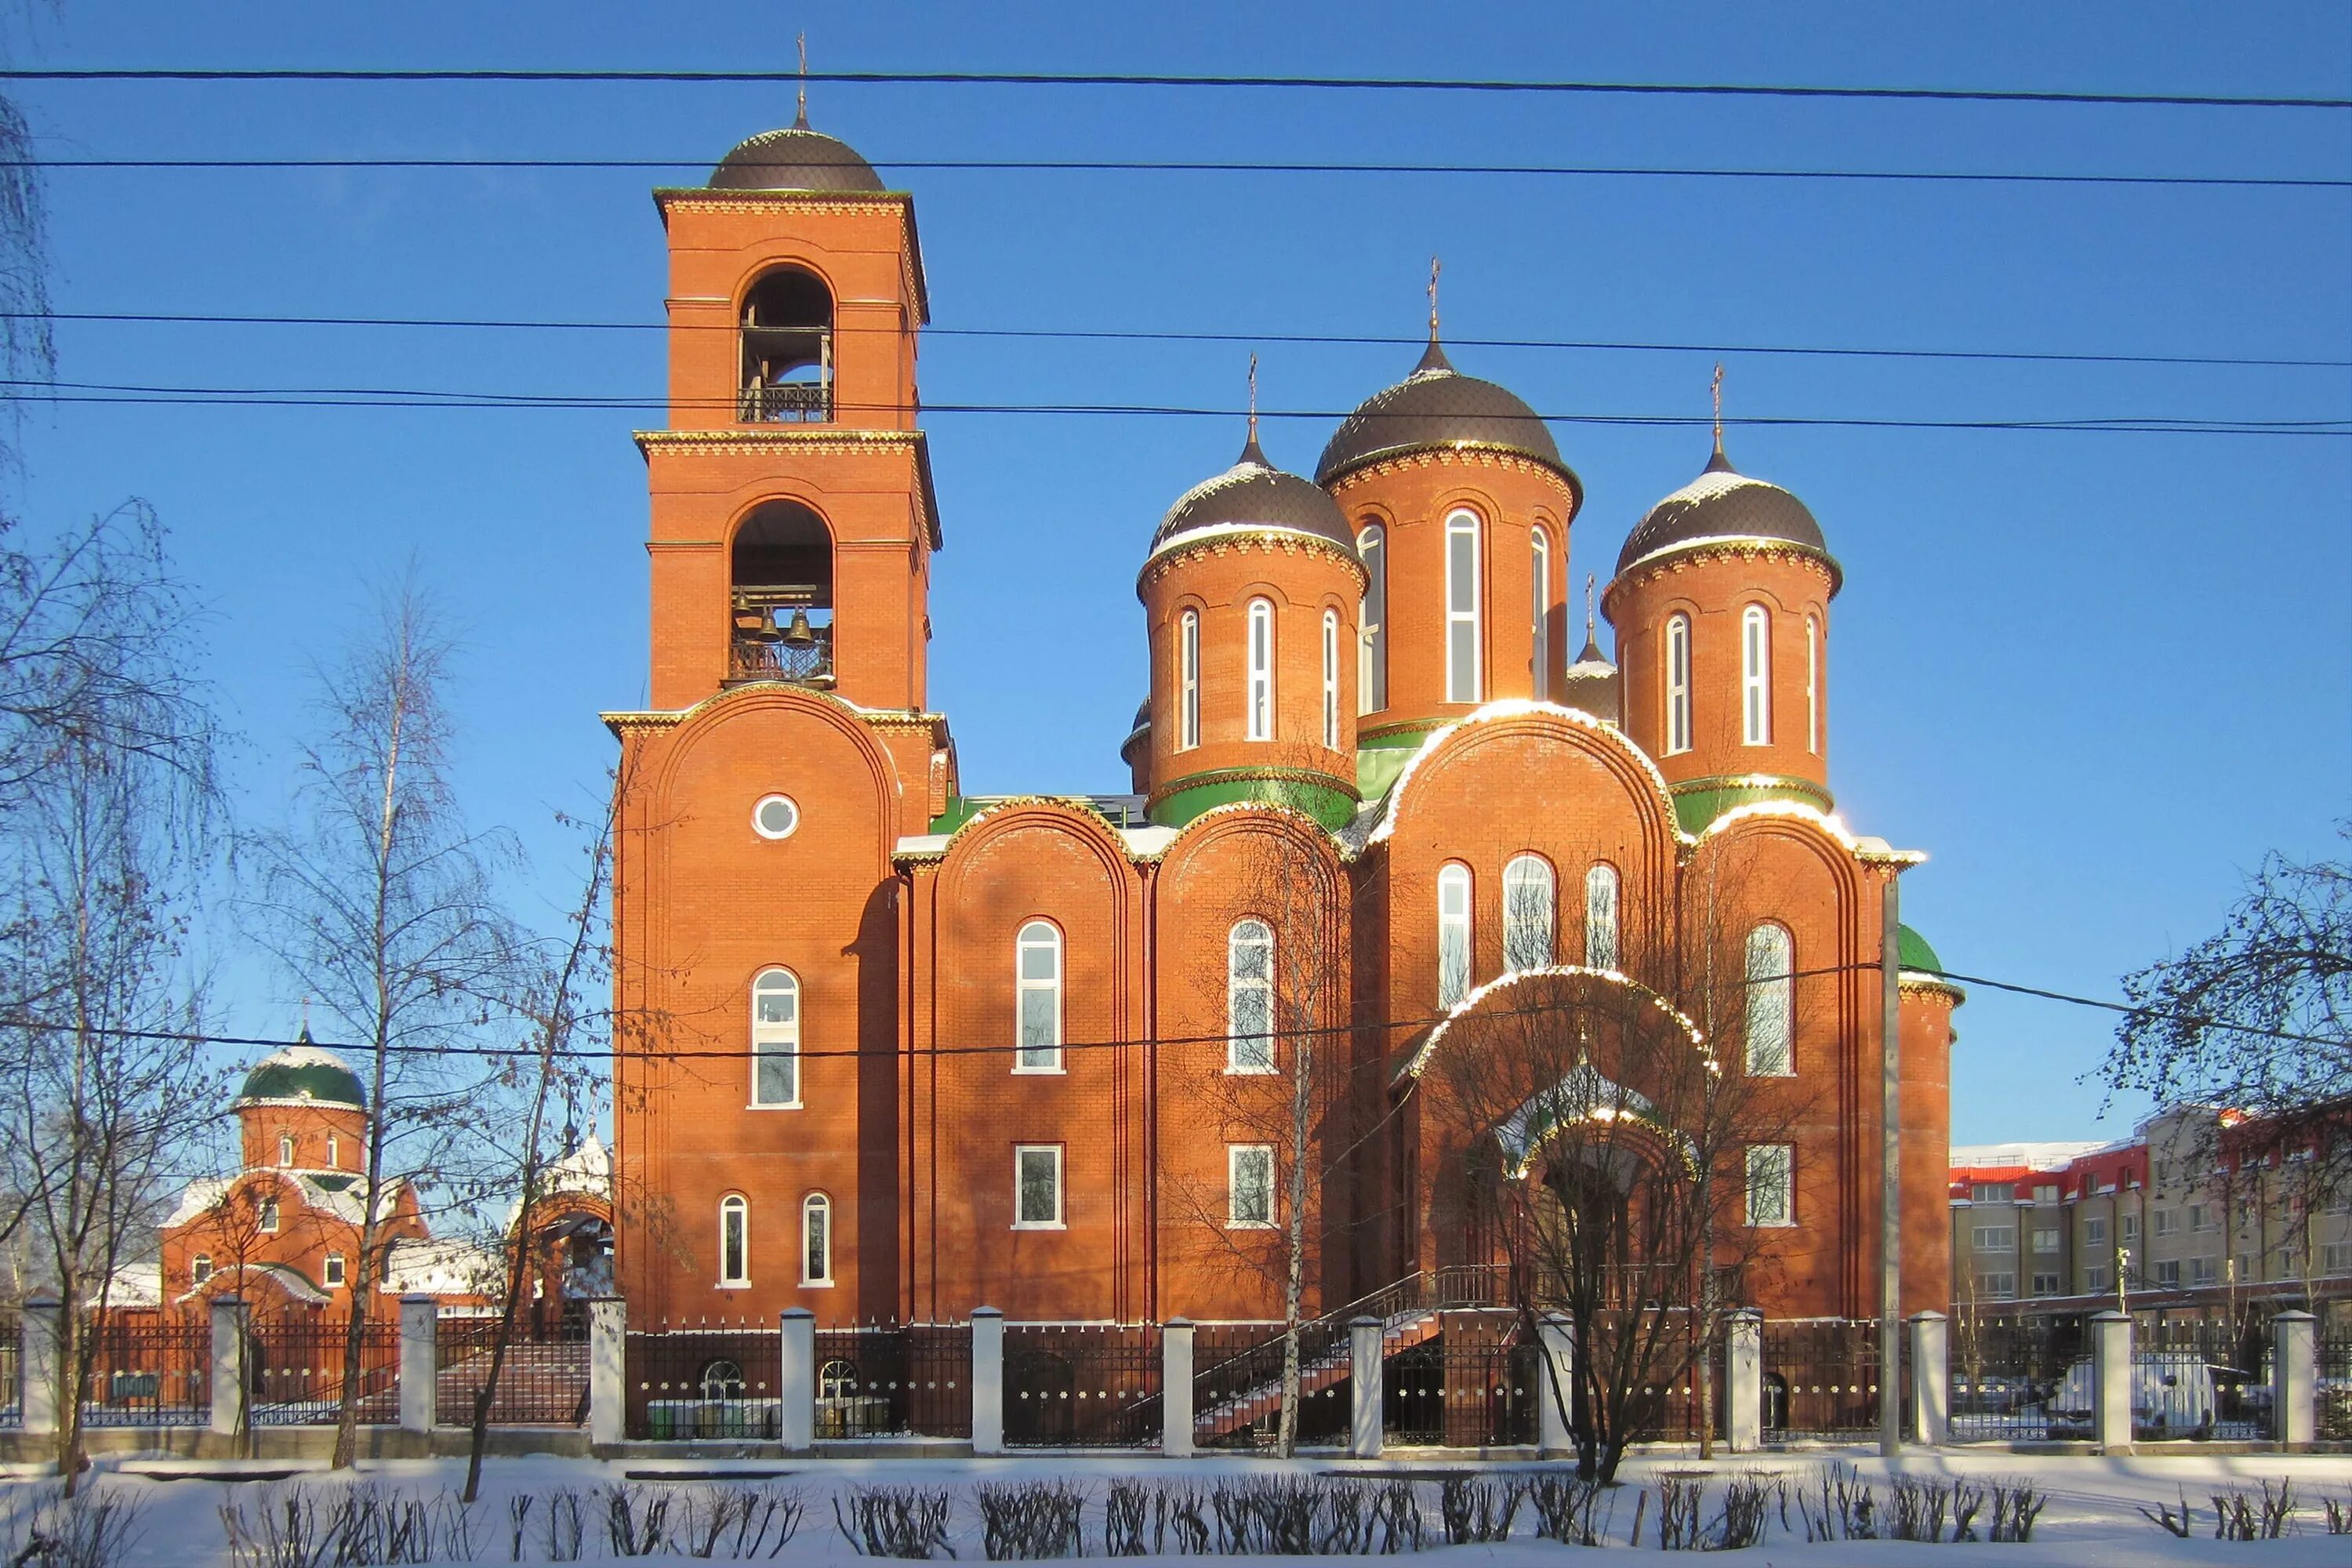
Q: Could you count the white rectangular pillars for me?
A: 13